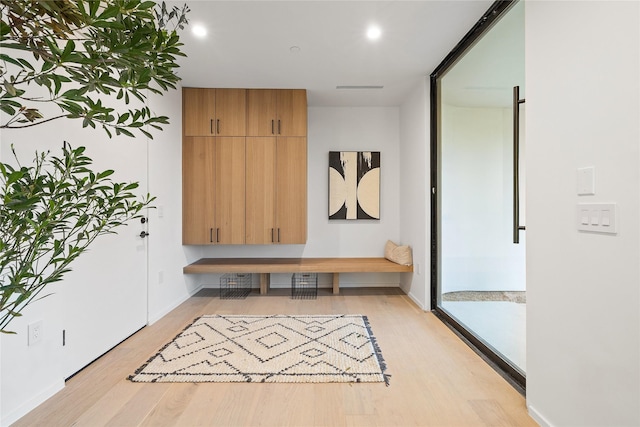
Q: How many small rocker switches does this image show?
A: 3